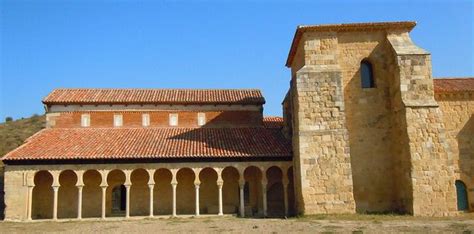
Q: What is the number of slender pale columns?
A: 12